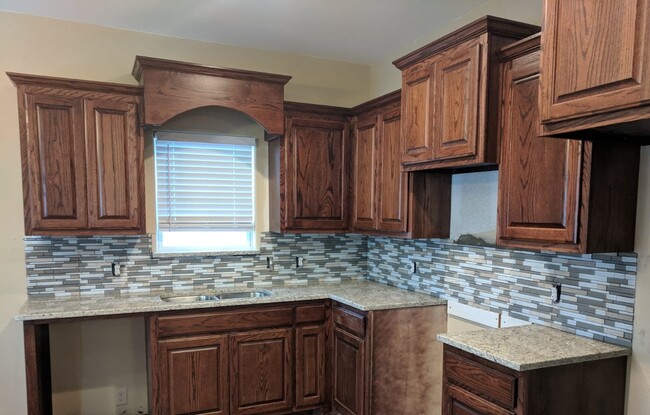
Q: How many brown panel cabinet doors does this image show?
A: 14